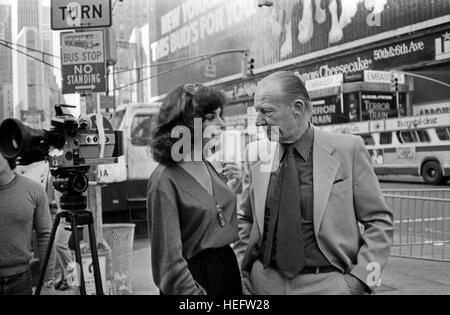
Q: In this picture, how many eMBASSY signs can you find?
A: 2